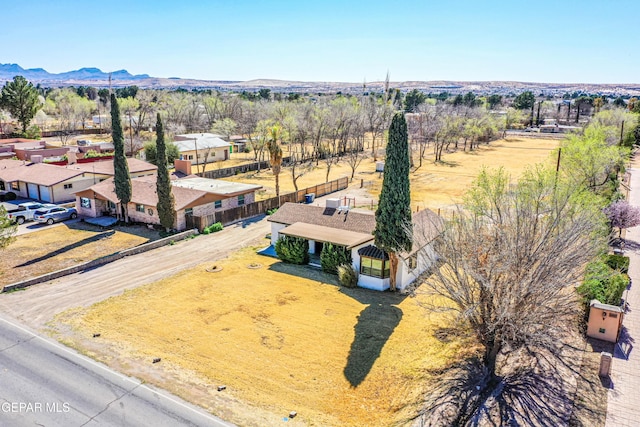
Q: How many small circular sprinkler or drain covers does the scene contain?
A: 2